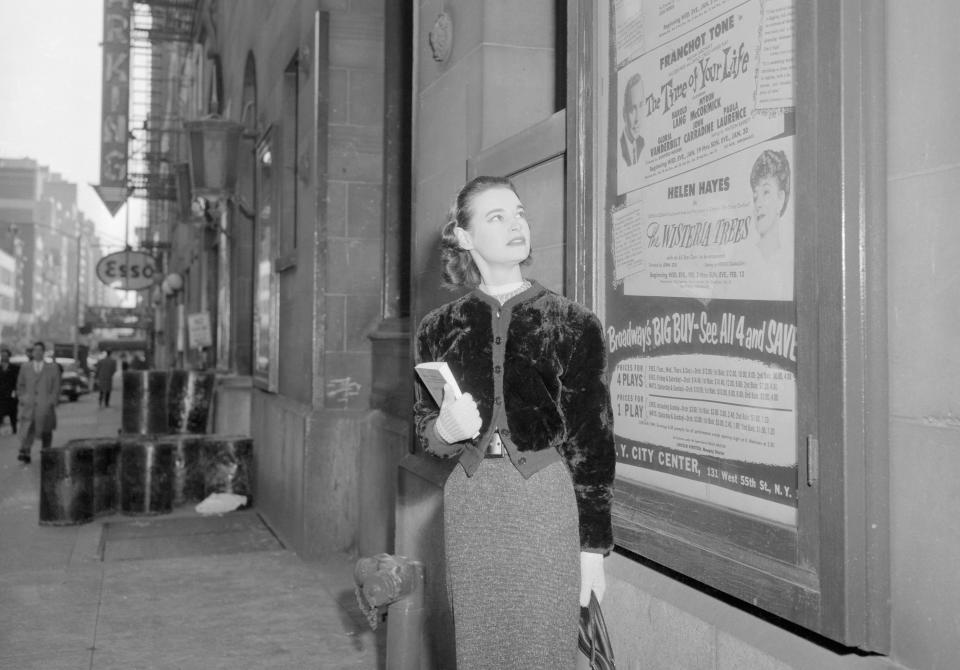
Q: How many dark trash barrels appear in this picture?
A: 7